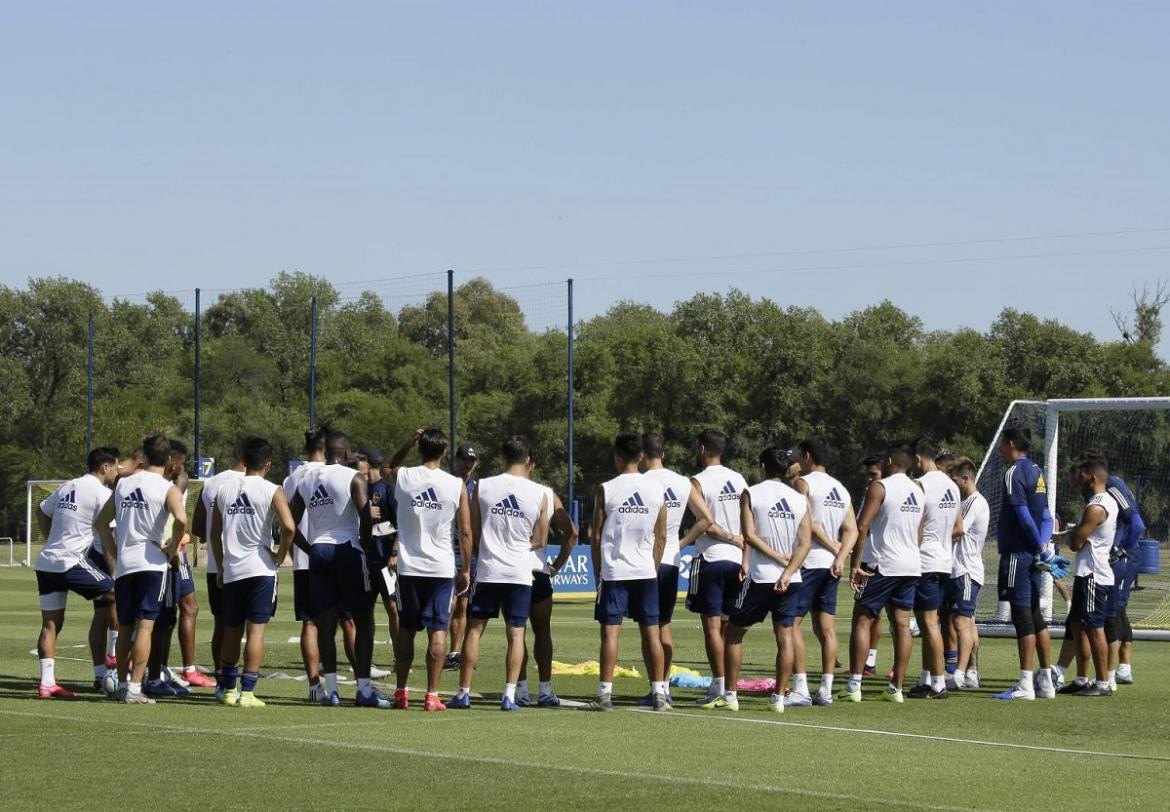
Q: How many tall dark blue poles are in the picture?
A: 5